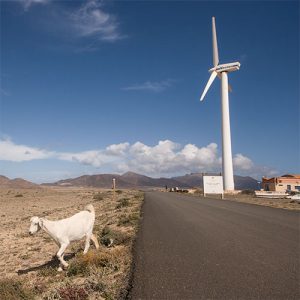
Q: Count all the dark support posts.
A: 2